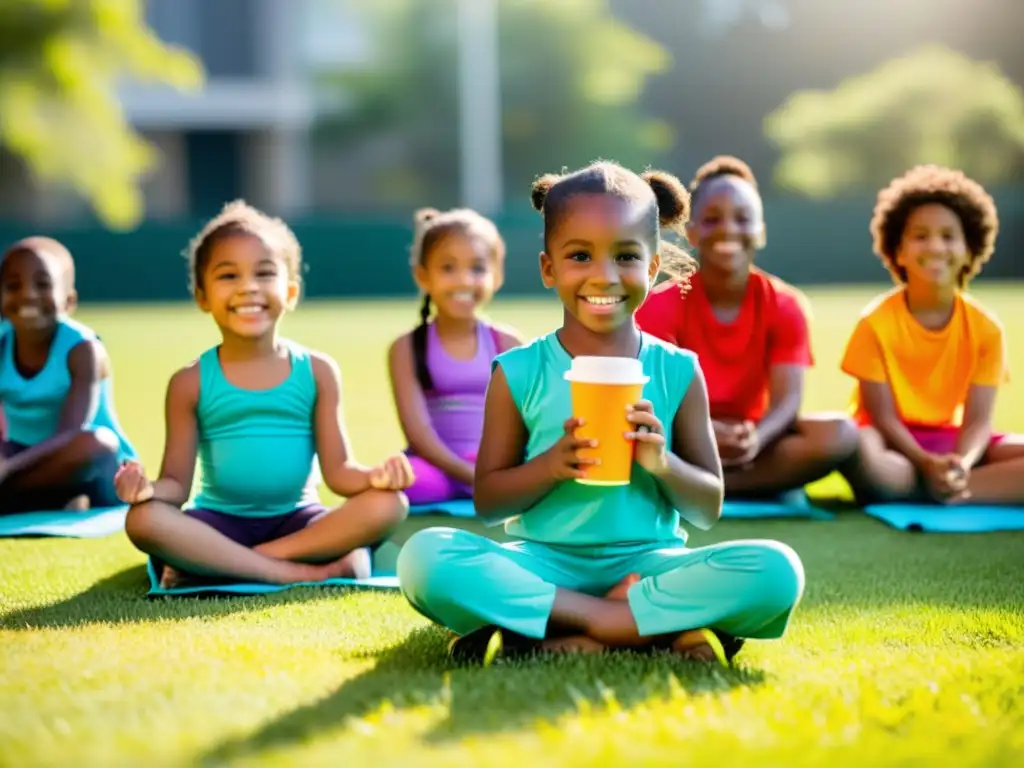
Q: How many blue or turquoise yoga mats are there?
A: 5